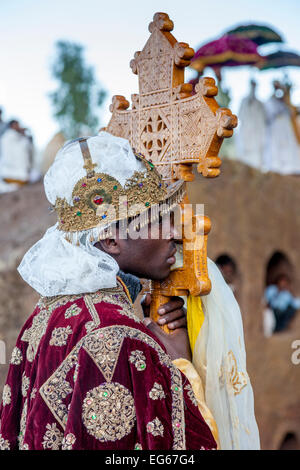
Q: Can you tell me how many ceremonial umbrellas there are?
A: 3